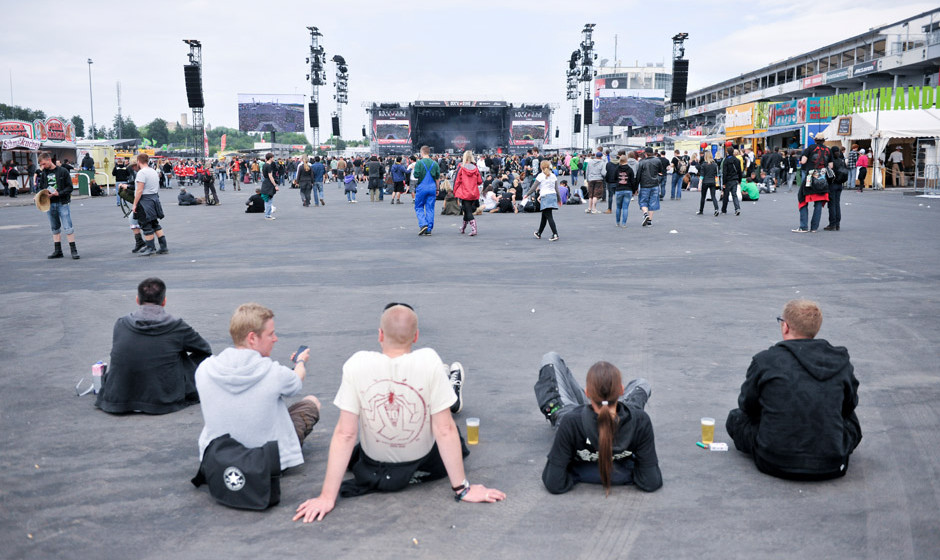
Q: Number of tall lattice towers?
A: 6